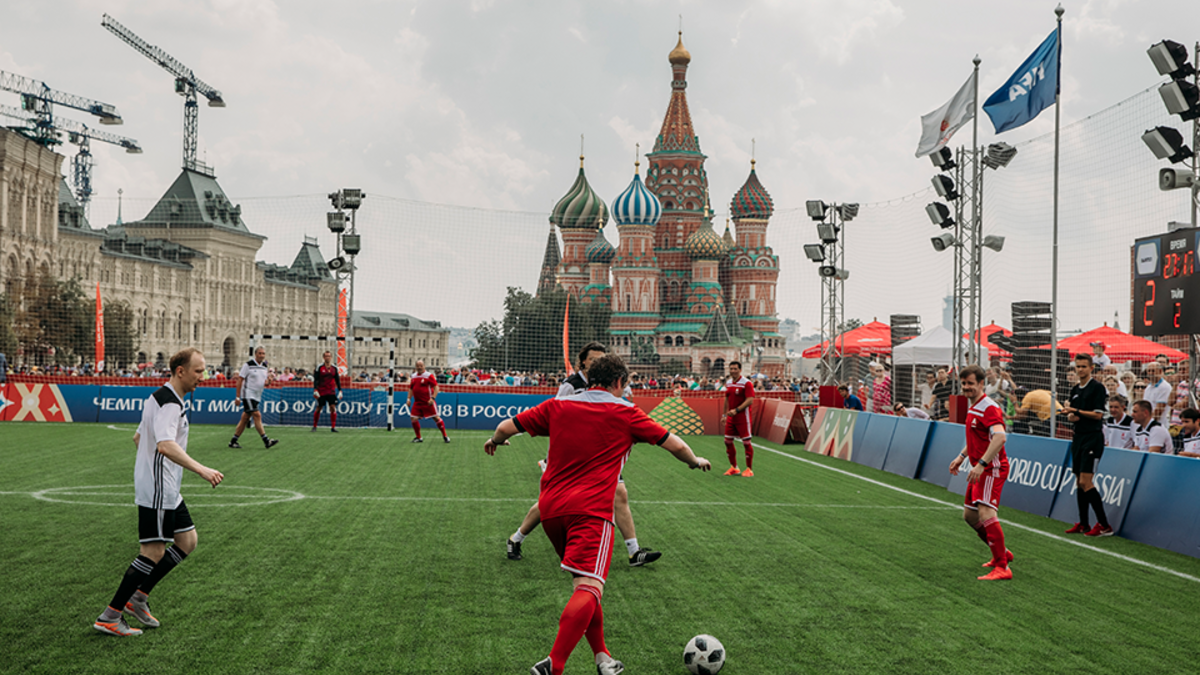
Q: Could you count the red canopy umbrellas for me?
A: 3